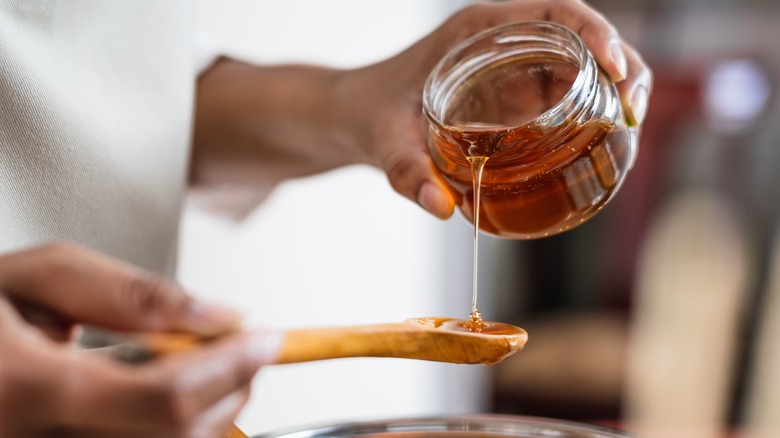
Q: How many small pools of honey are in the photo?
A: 1